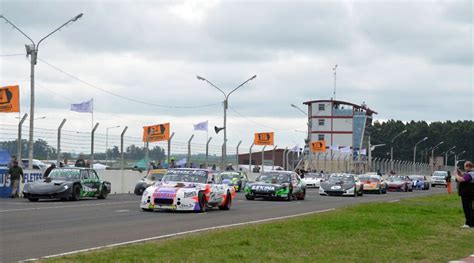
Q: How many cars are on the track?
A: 11